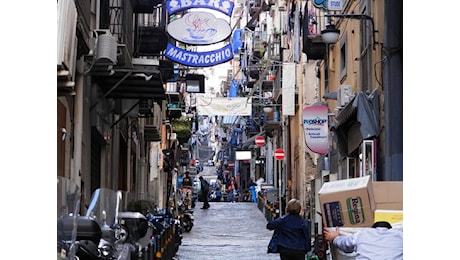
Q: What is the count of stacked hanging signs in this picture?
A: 3